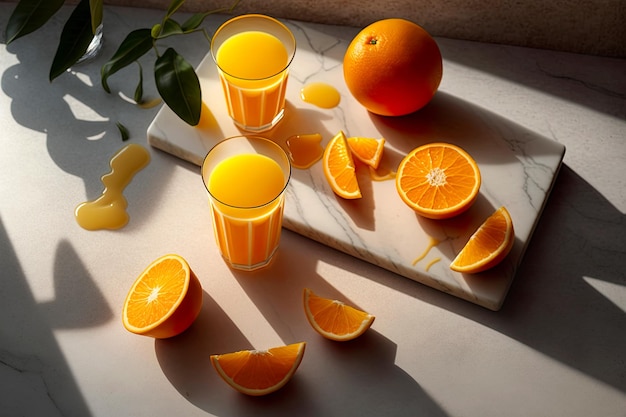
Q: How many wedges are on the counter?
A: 2